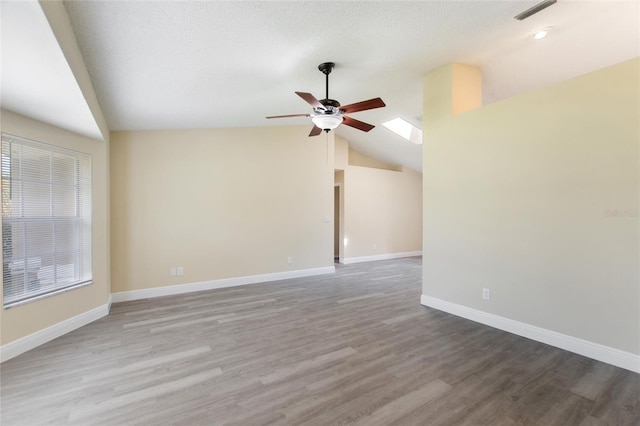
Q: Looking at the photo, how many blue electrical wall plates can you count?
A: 0